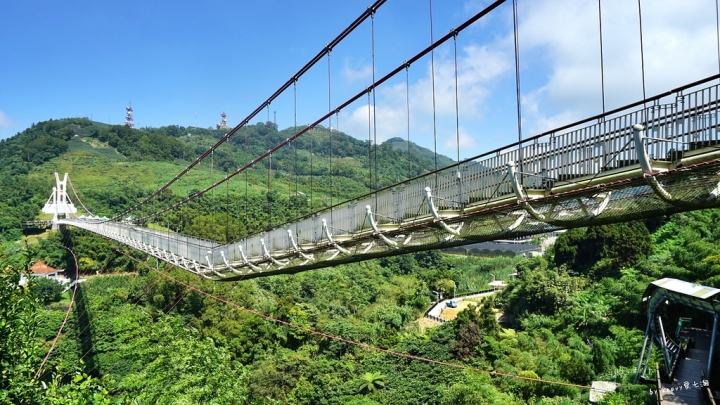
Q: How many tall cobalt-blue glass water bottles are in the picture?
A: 0